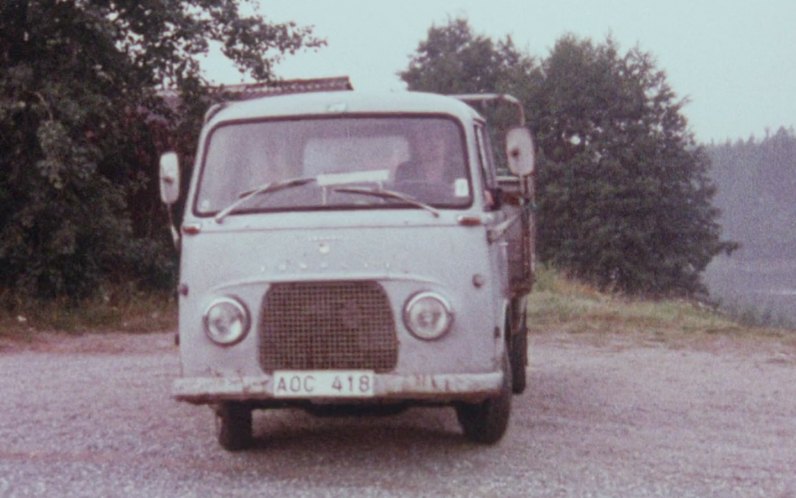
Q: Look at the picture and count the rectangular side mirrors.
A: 2